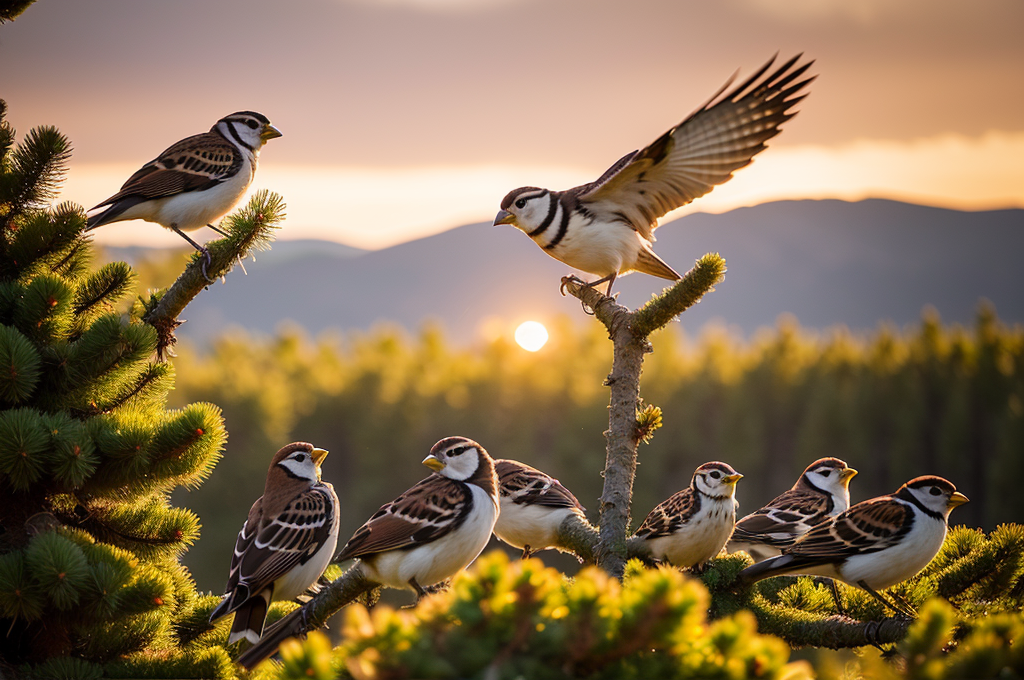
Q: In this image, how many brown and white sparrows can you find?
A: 8